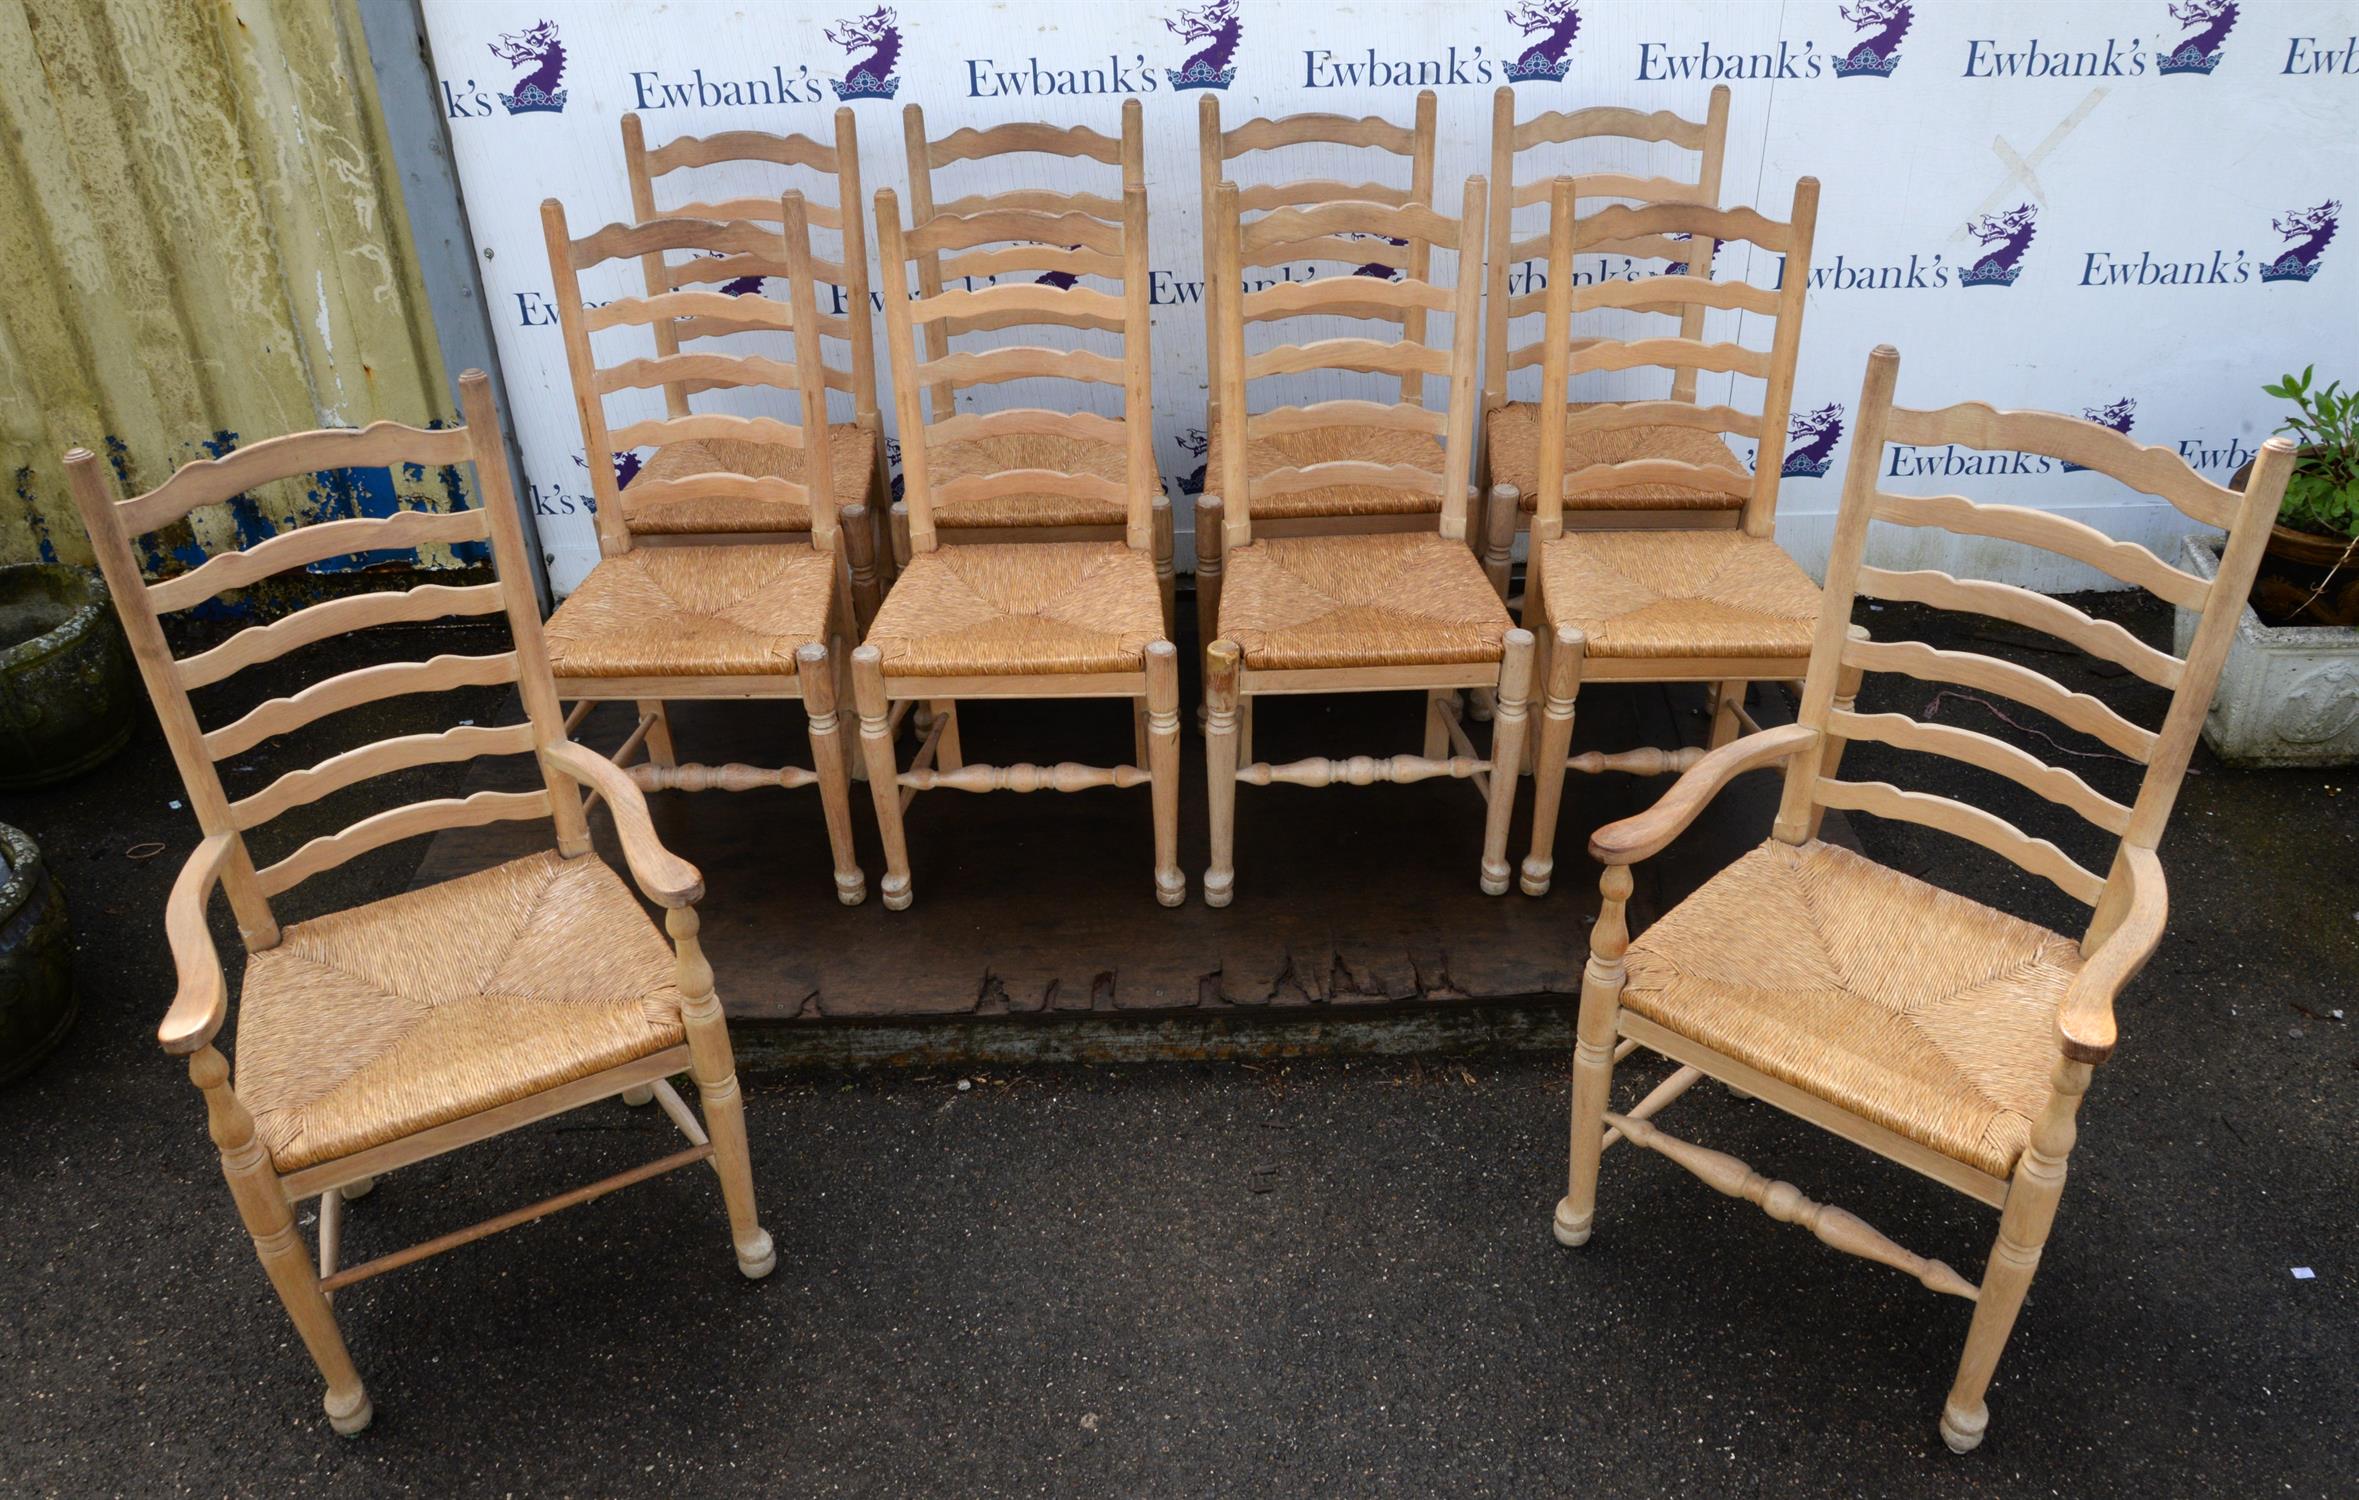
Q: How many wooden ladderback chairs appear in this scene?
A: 10